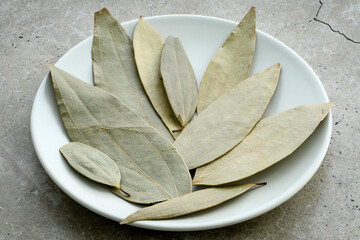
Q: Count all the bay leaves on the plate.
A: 9